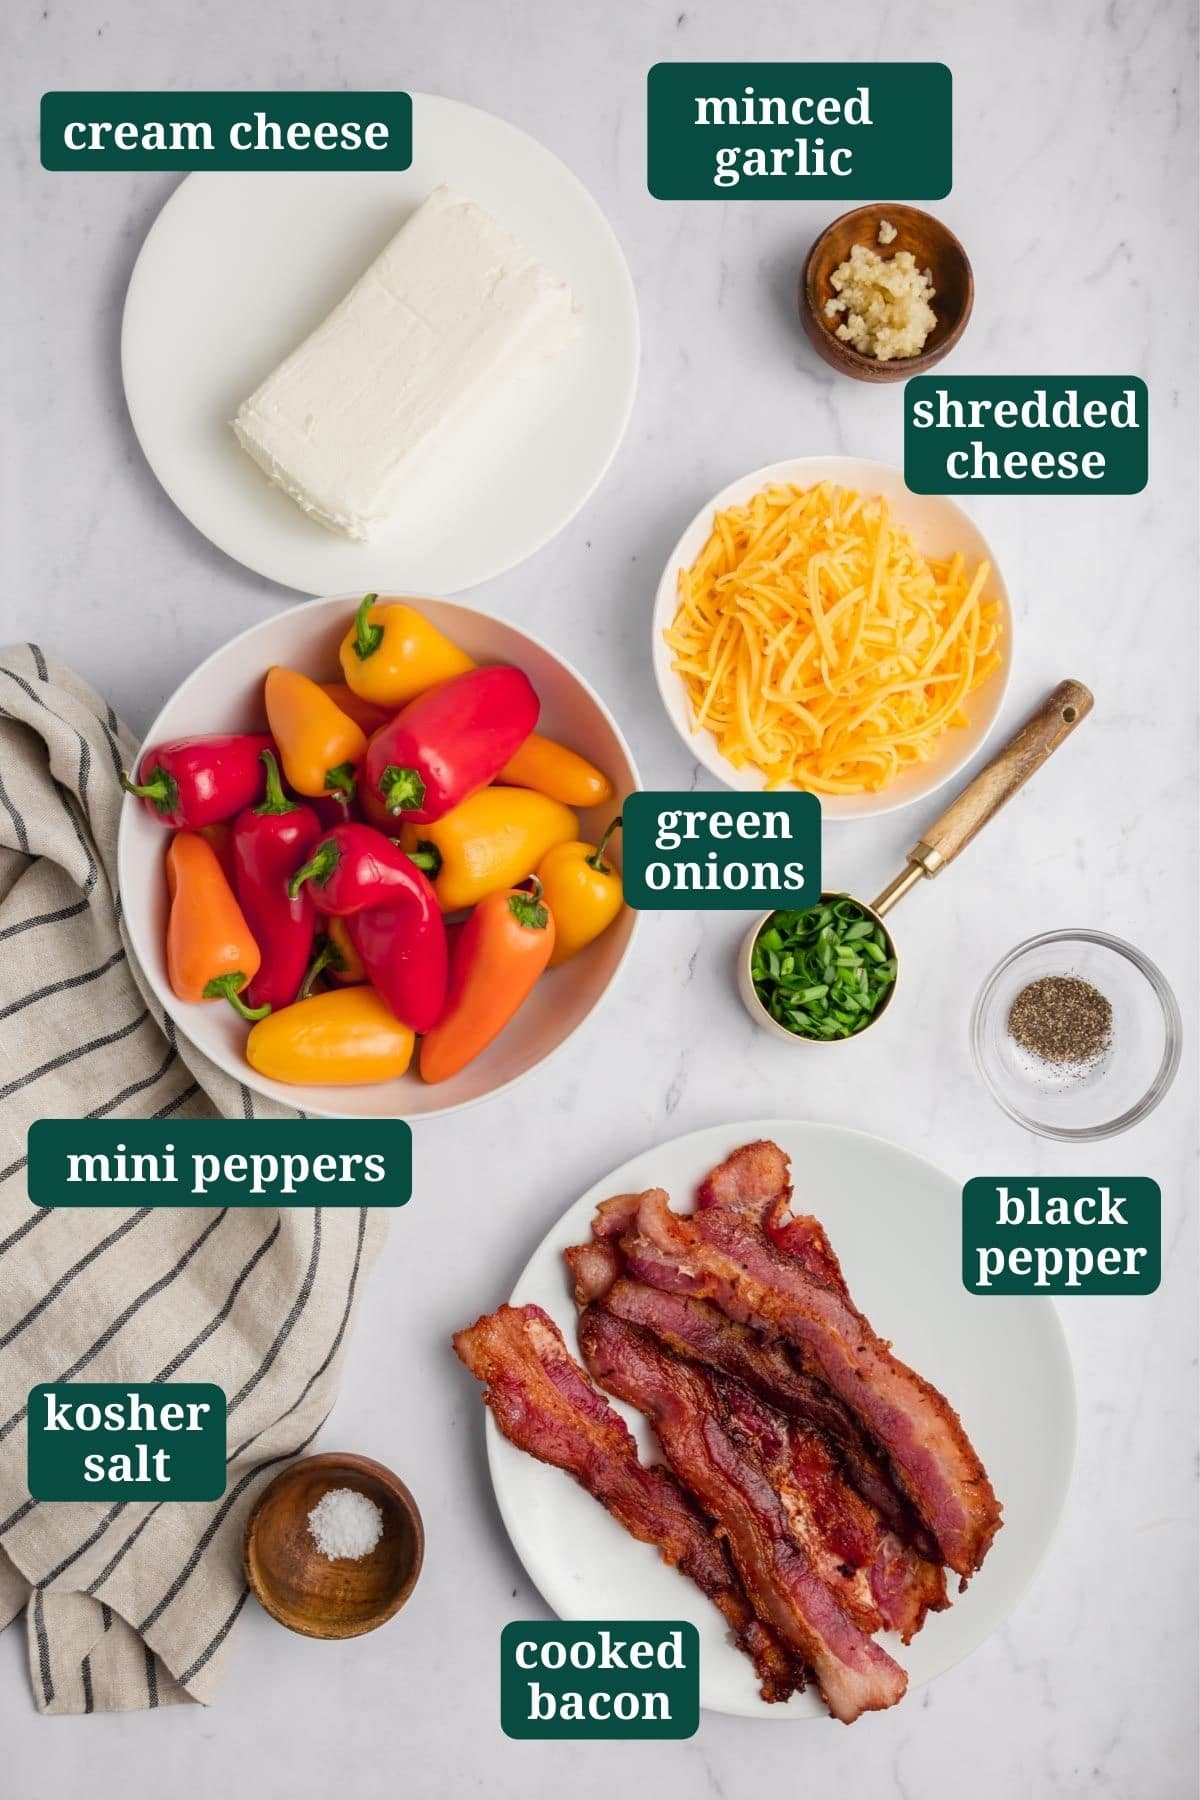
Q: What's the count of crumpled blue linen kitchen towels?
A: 0